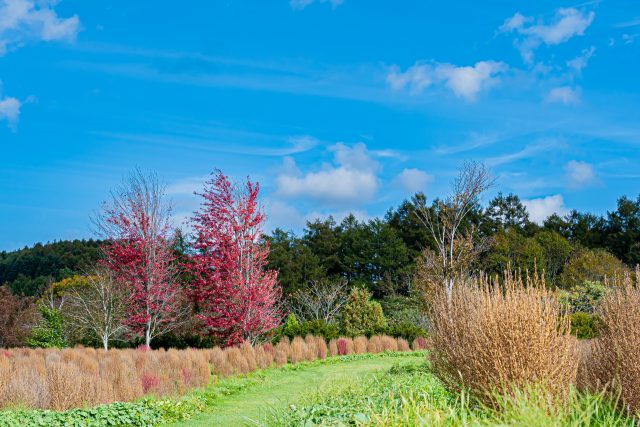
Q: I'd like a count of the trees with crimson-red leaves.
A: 2